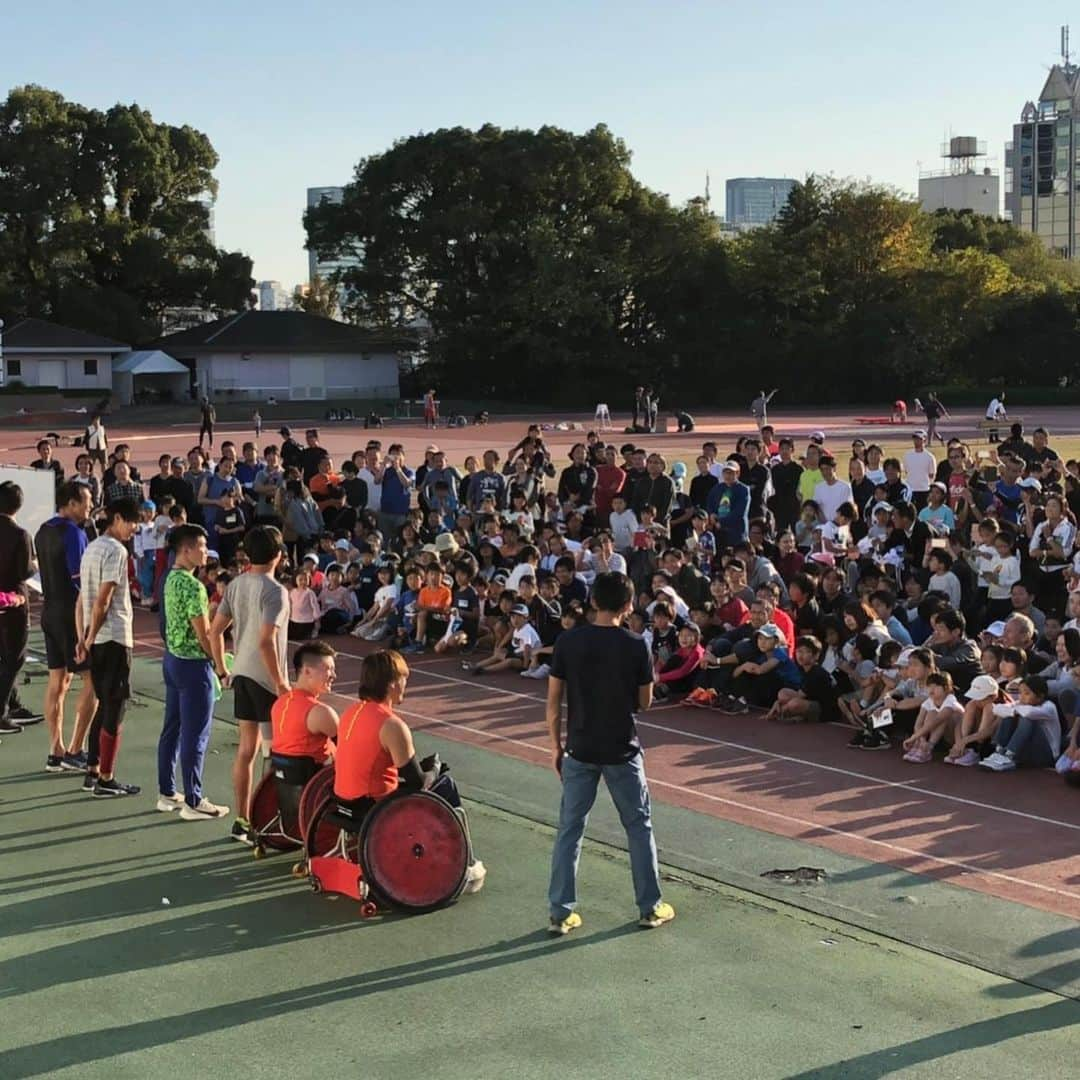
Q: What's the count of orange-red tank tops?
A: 2